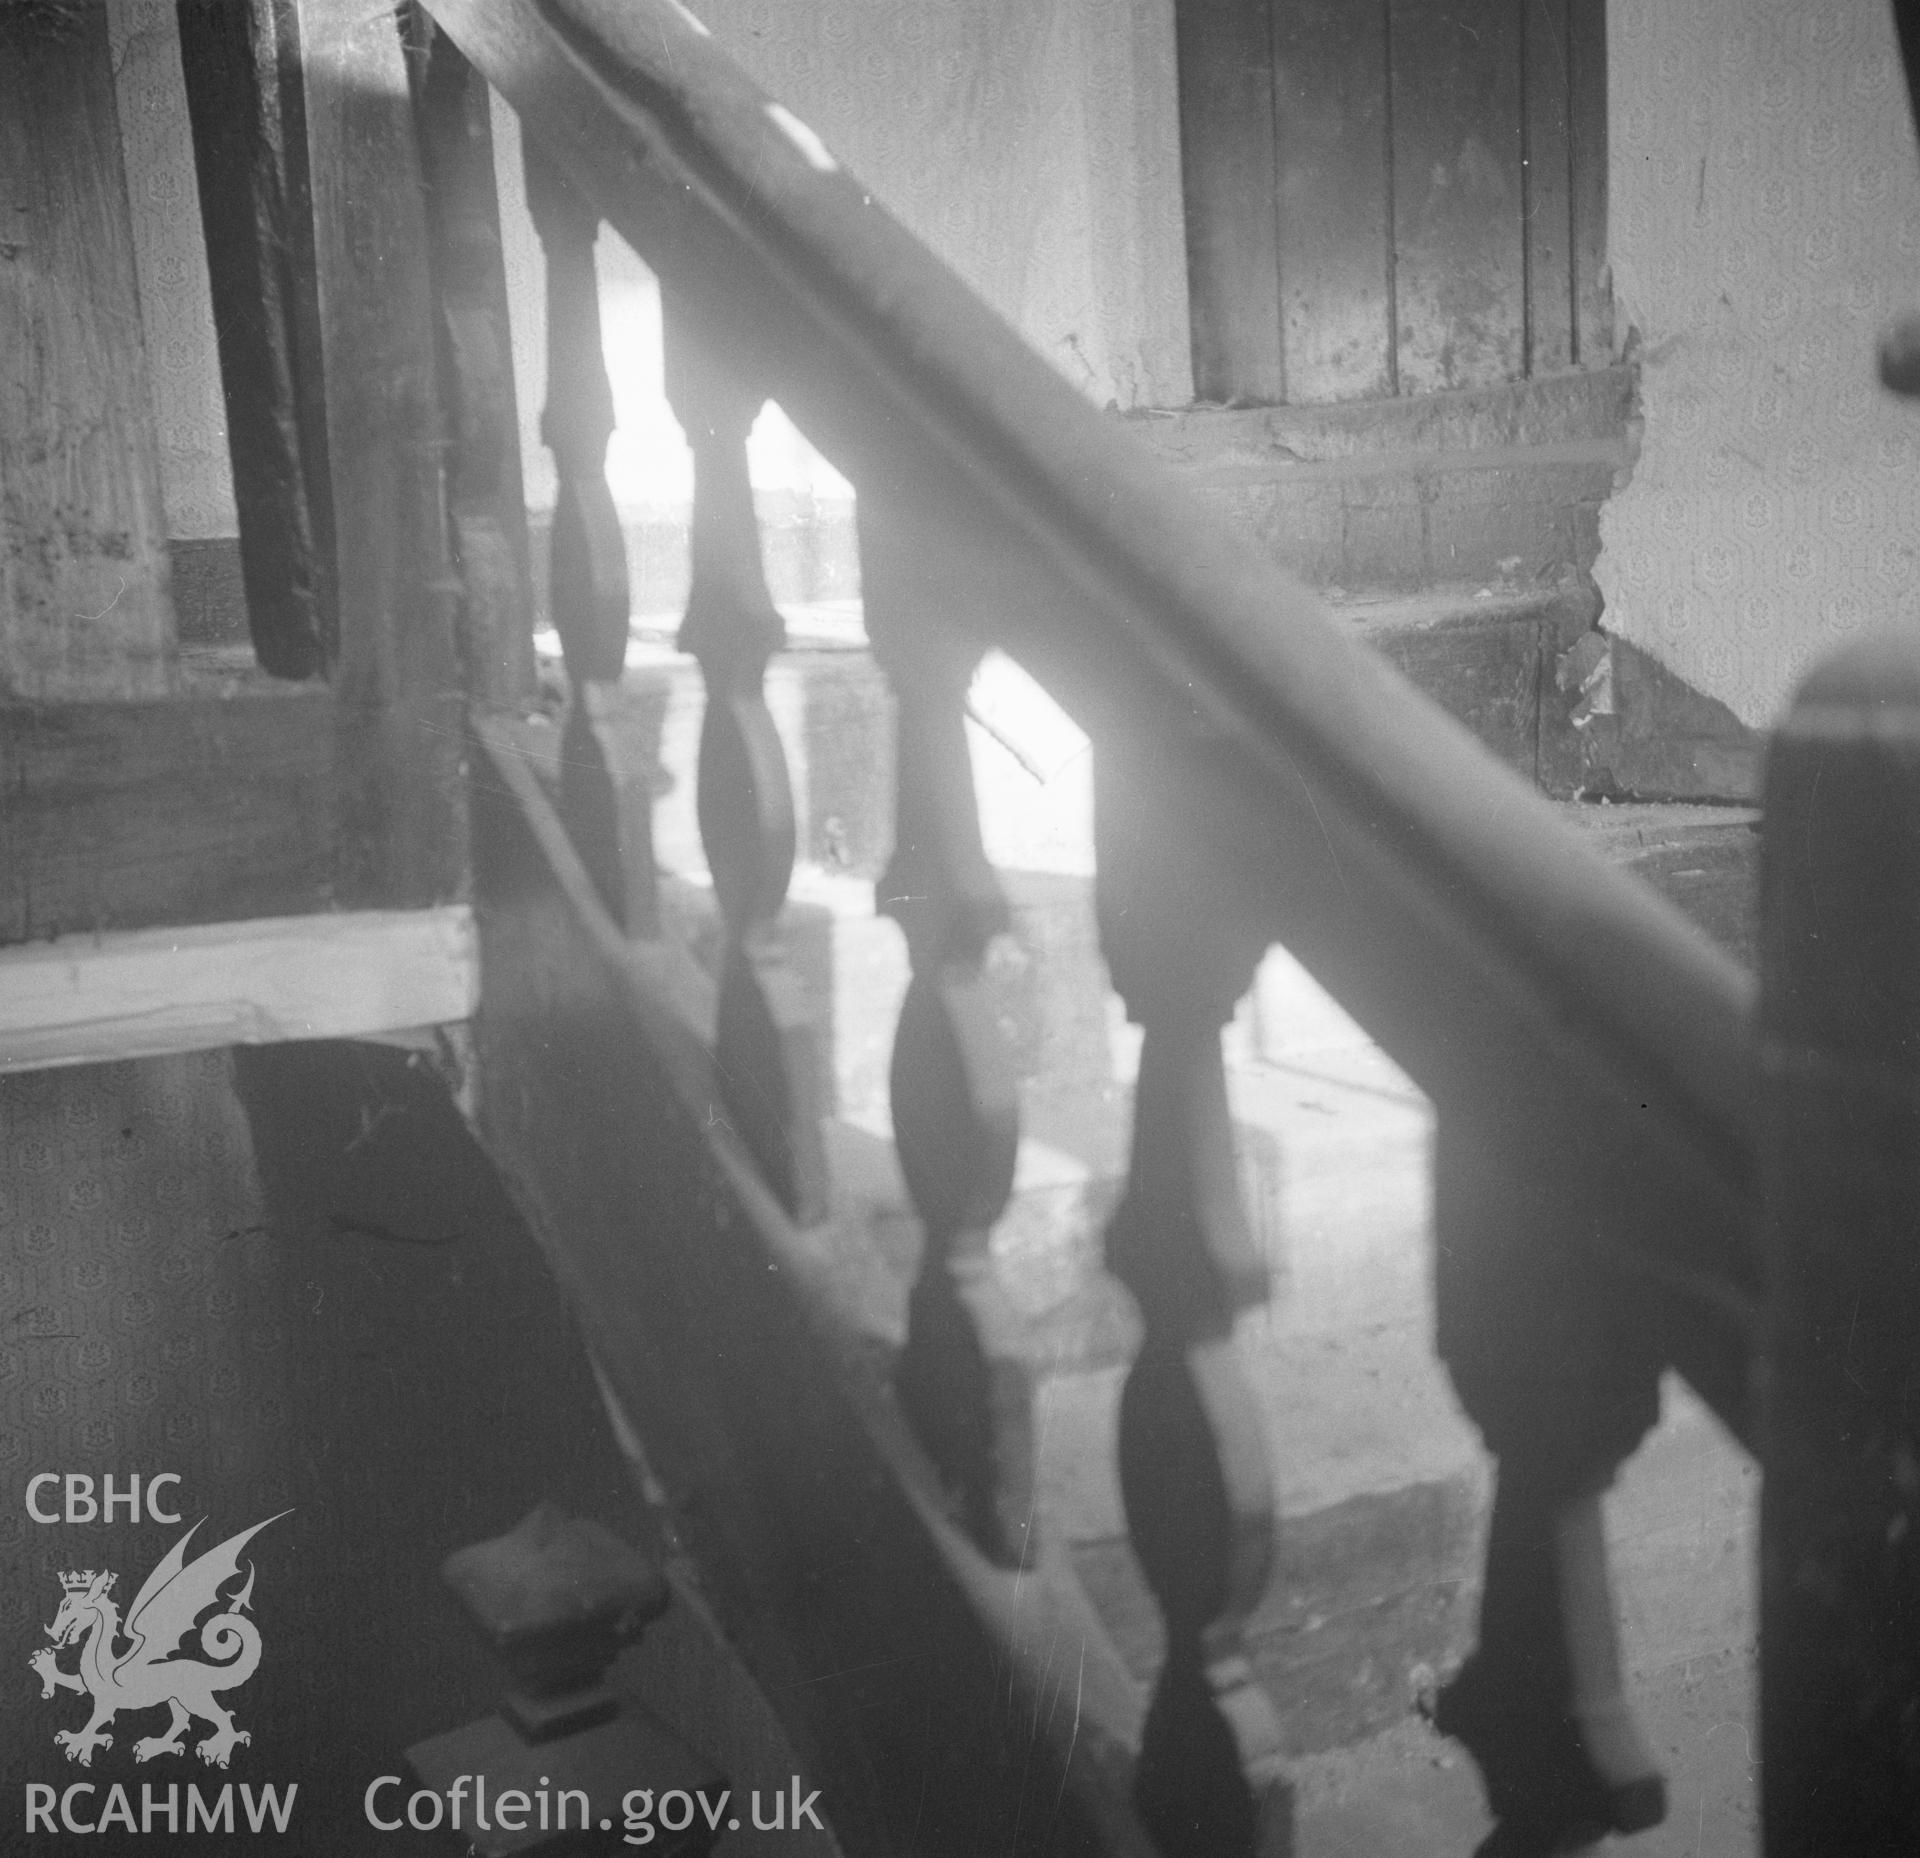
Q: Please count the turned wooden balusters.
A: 5